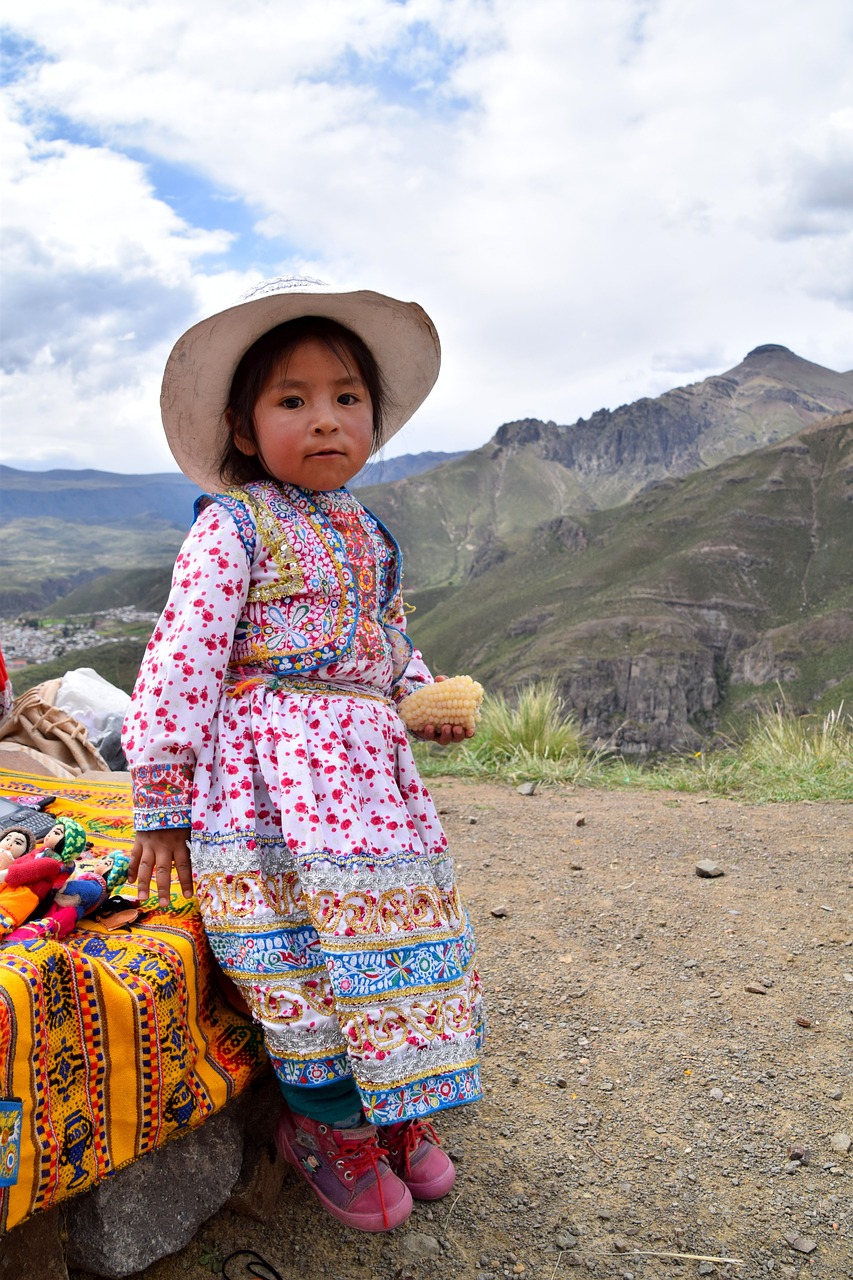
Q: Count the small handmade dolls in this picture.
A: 3